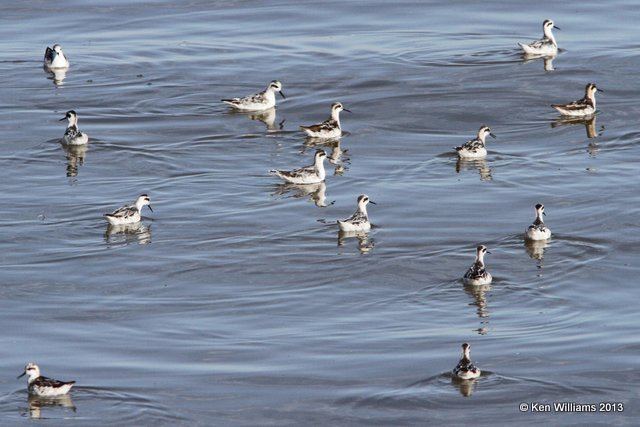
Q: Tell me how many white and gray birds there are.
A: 14